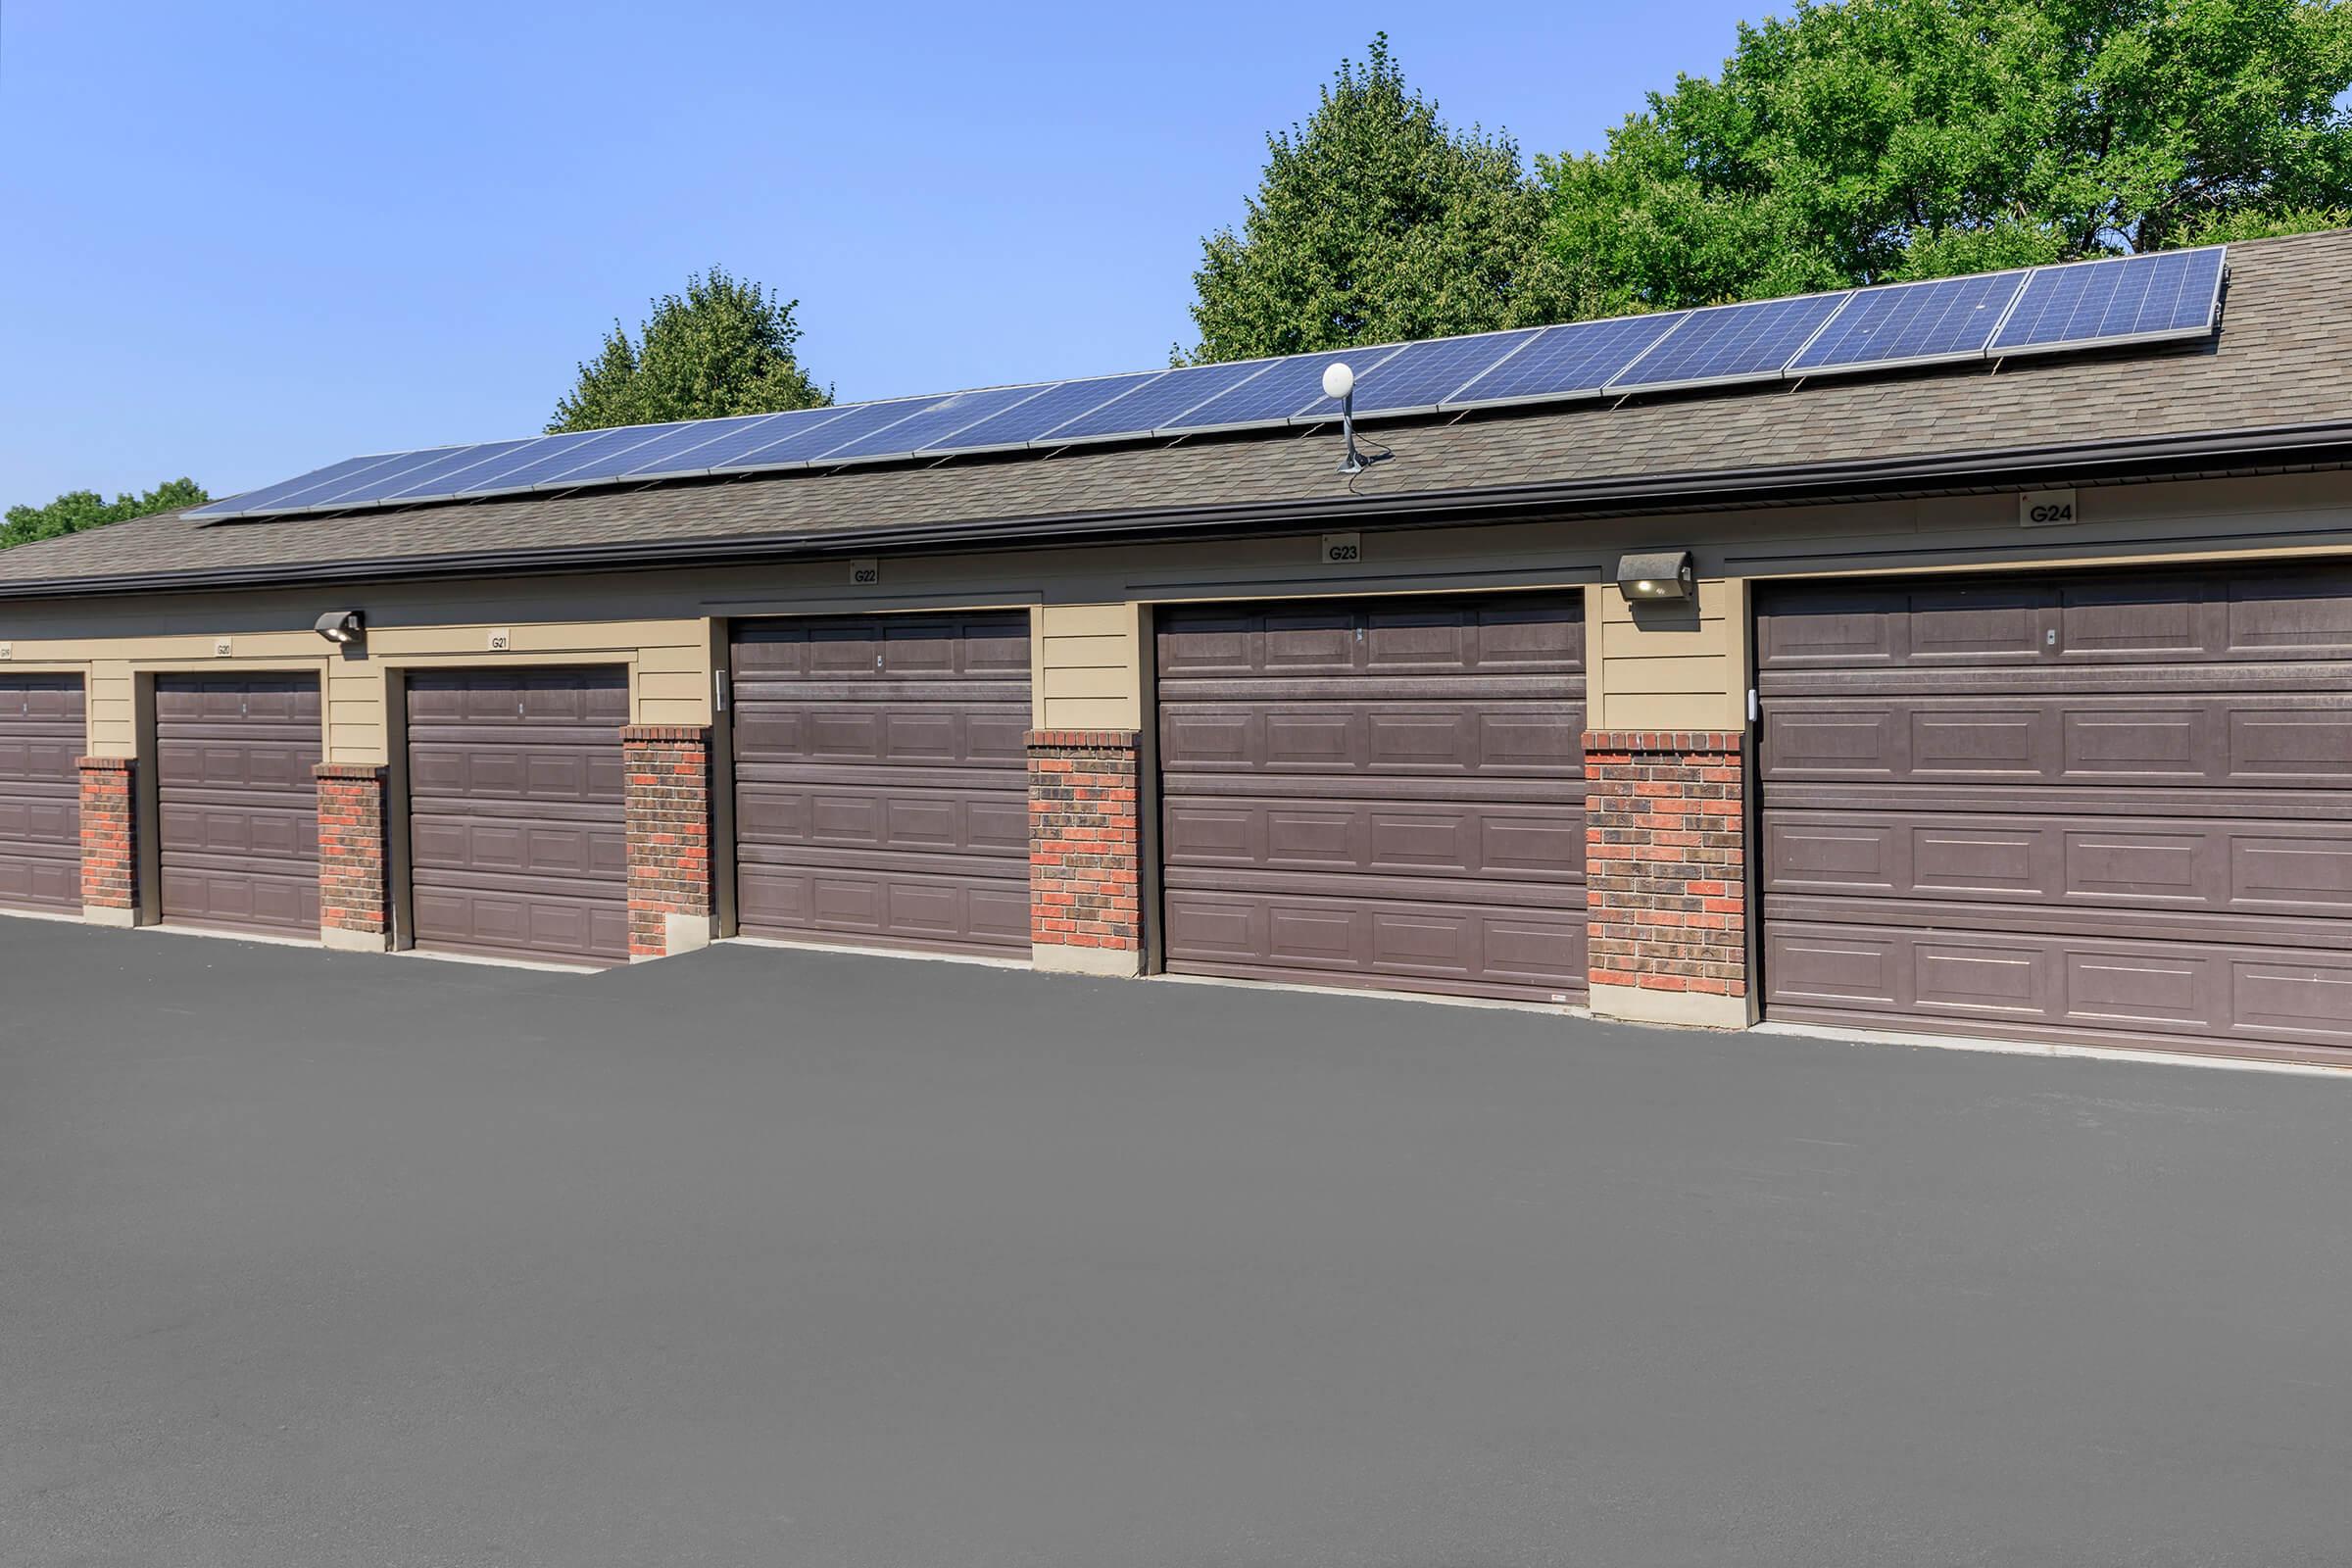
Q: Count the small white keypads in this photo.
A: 2